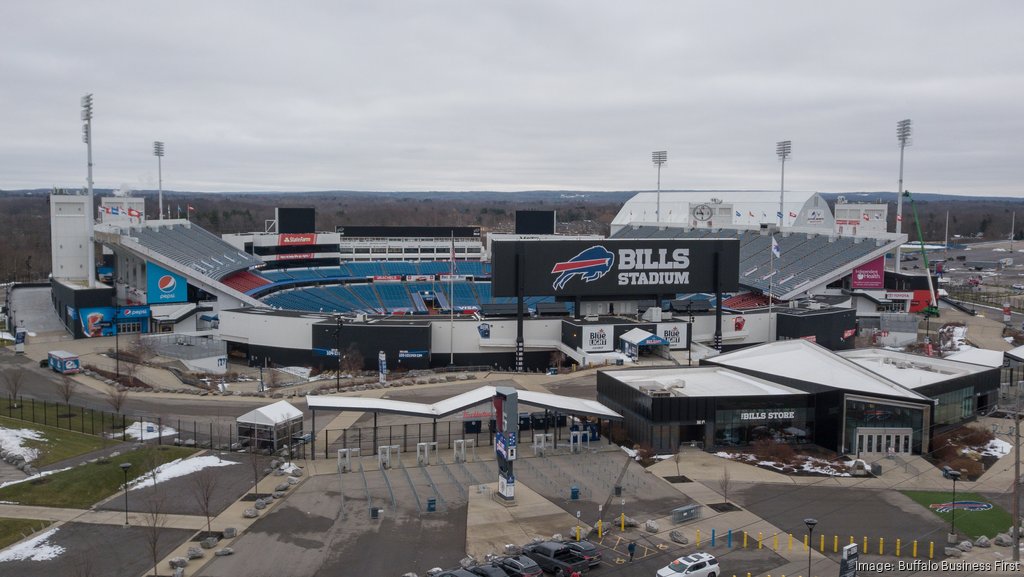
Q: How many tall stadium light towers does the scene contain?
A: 5